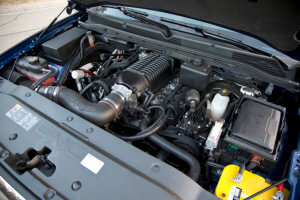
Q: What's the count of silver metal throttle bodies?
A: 1